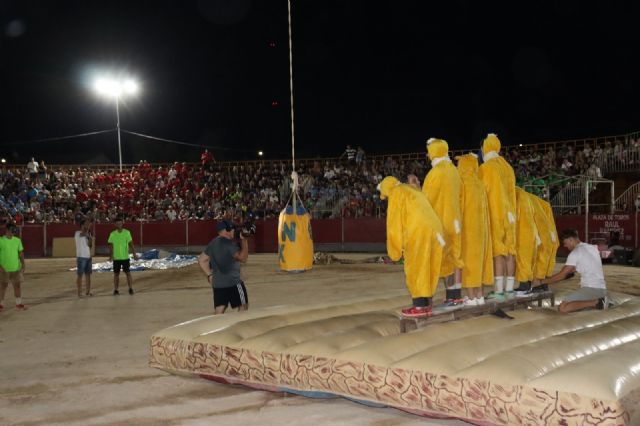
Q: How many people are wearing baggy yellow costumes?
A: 6